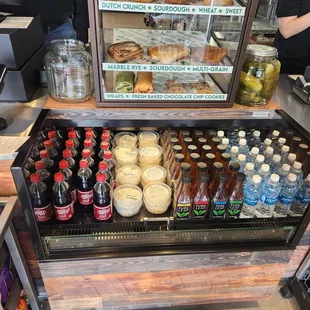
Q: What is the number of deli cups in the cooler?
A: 8